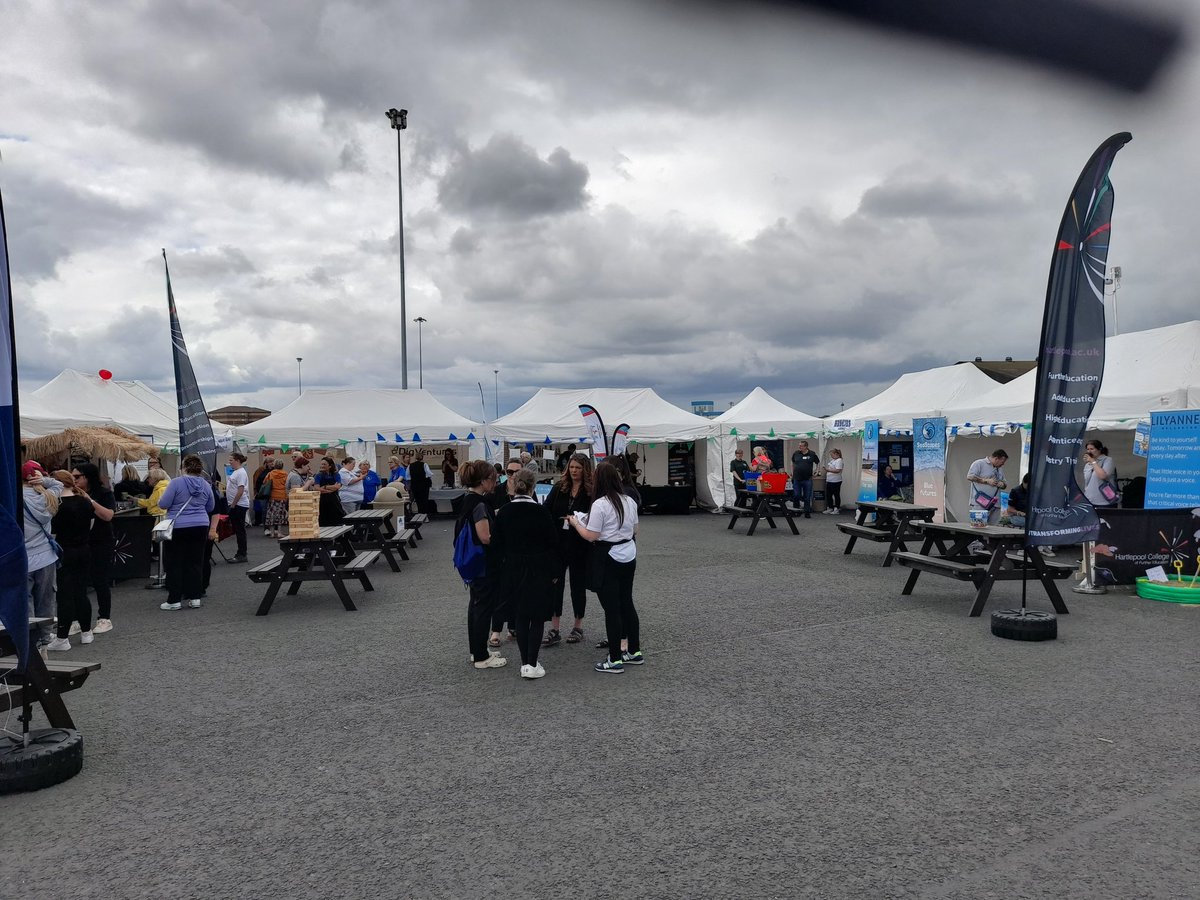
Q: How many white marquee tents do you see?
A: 6